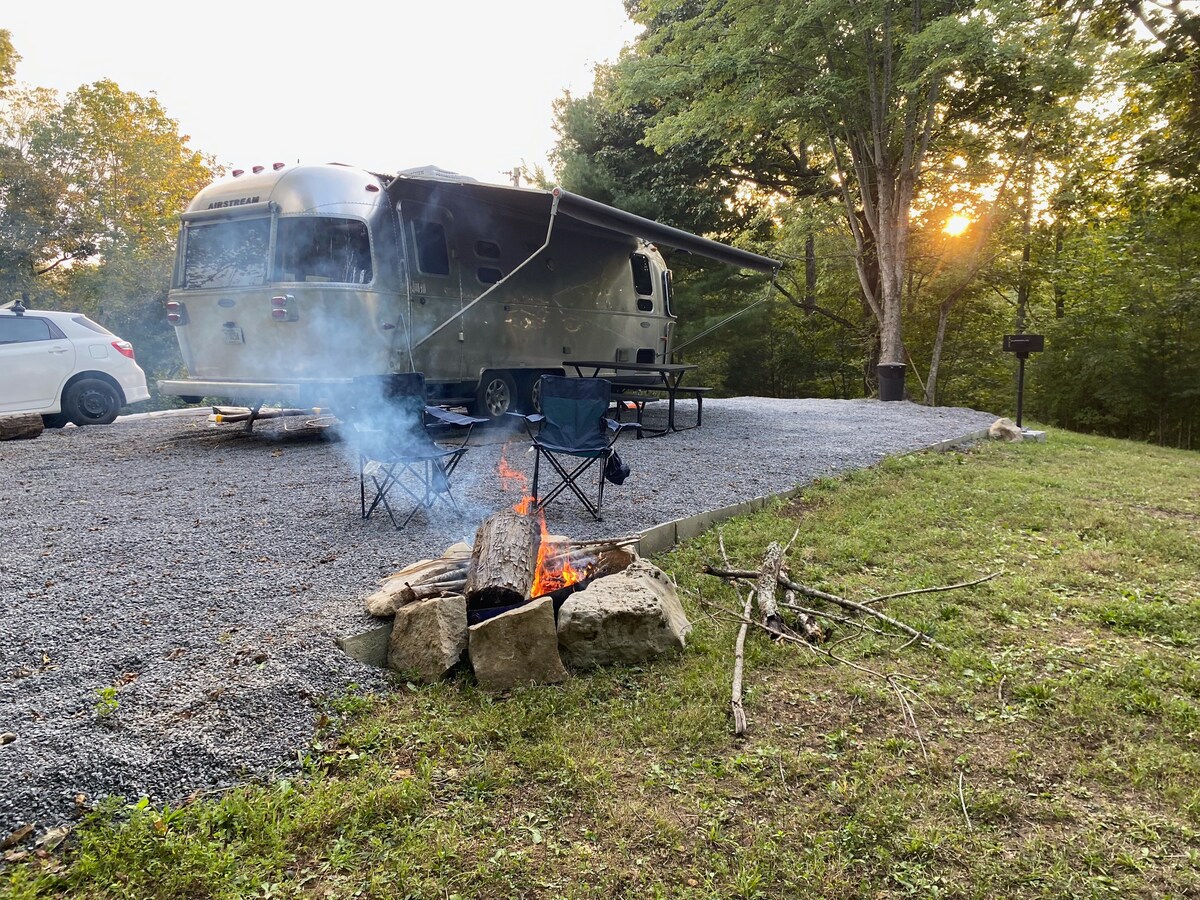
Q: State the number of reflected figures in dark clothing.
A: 0